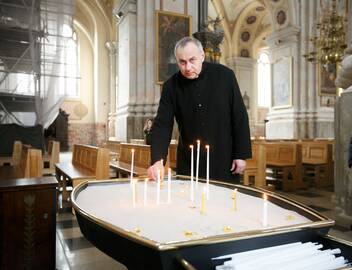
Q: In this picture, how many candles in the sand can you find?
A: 12